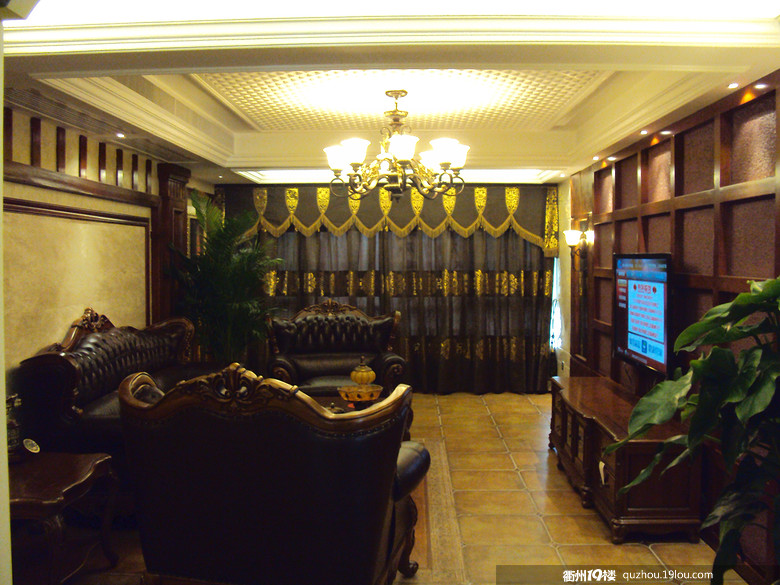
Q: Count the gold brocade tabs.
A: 9